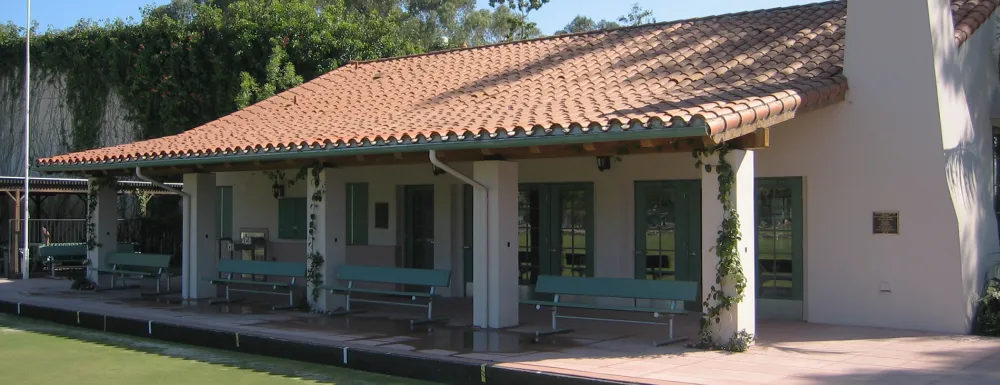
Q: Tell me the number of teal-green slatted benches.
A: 5